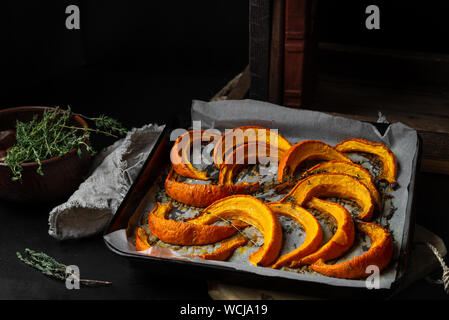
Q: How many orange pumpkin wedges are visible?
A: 14